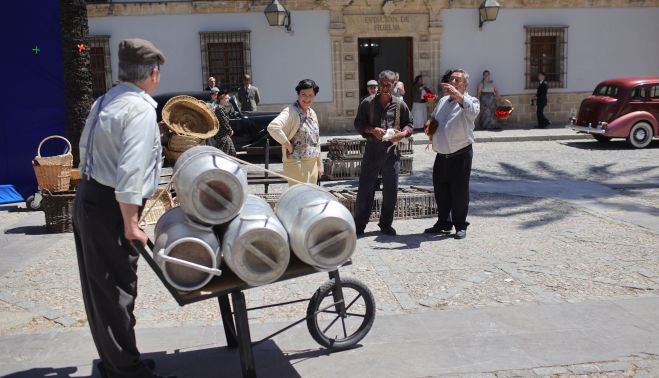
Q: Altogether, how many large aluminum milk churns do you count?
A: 4